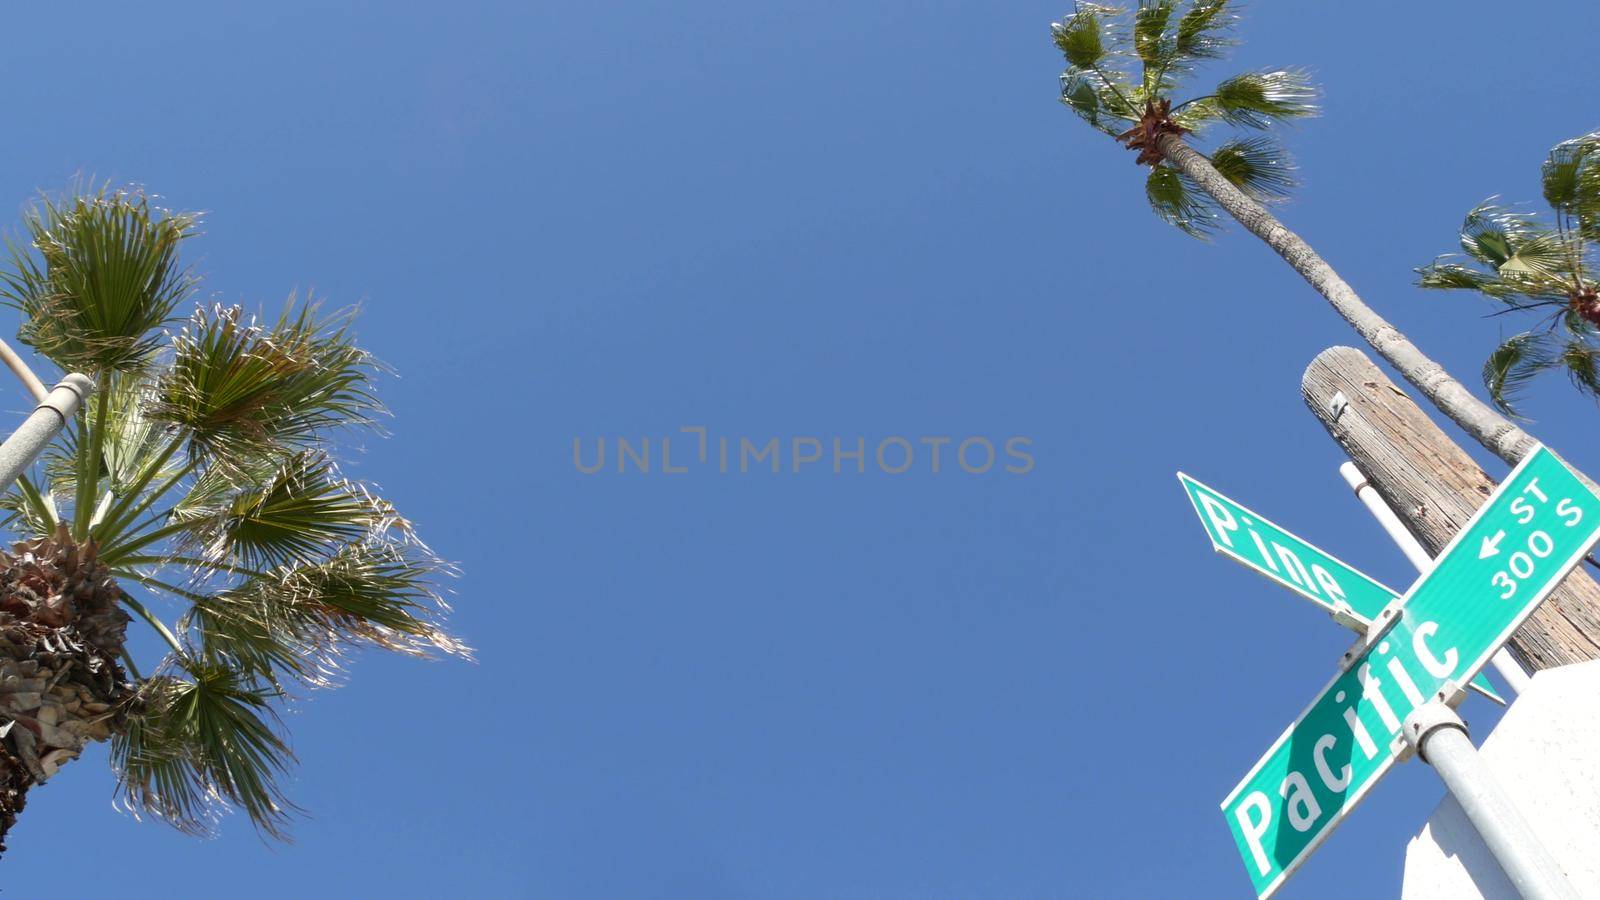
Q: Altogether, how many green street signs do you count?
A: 2